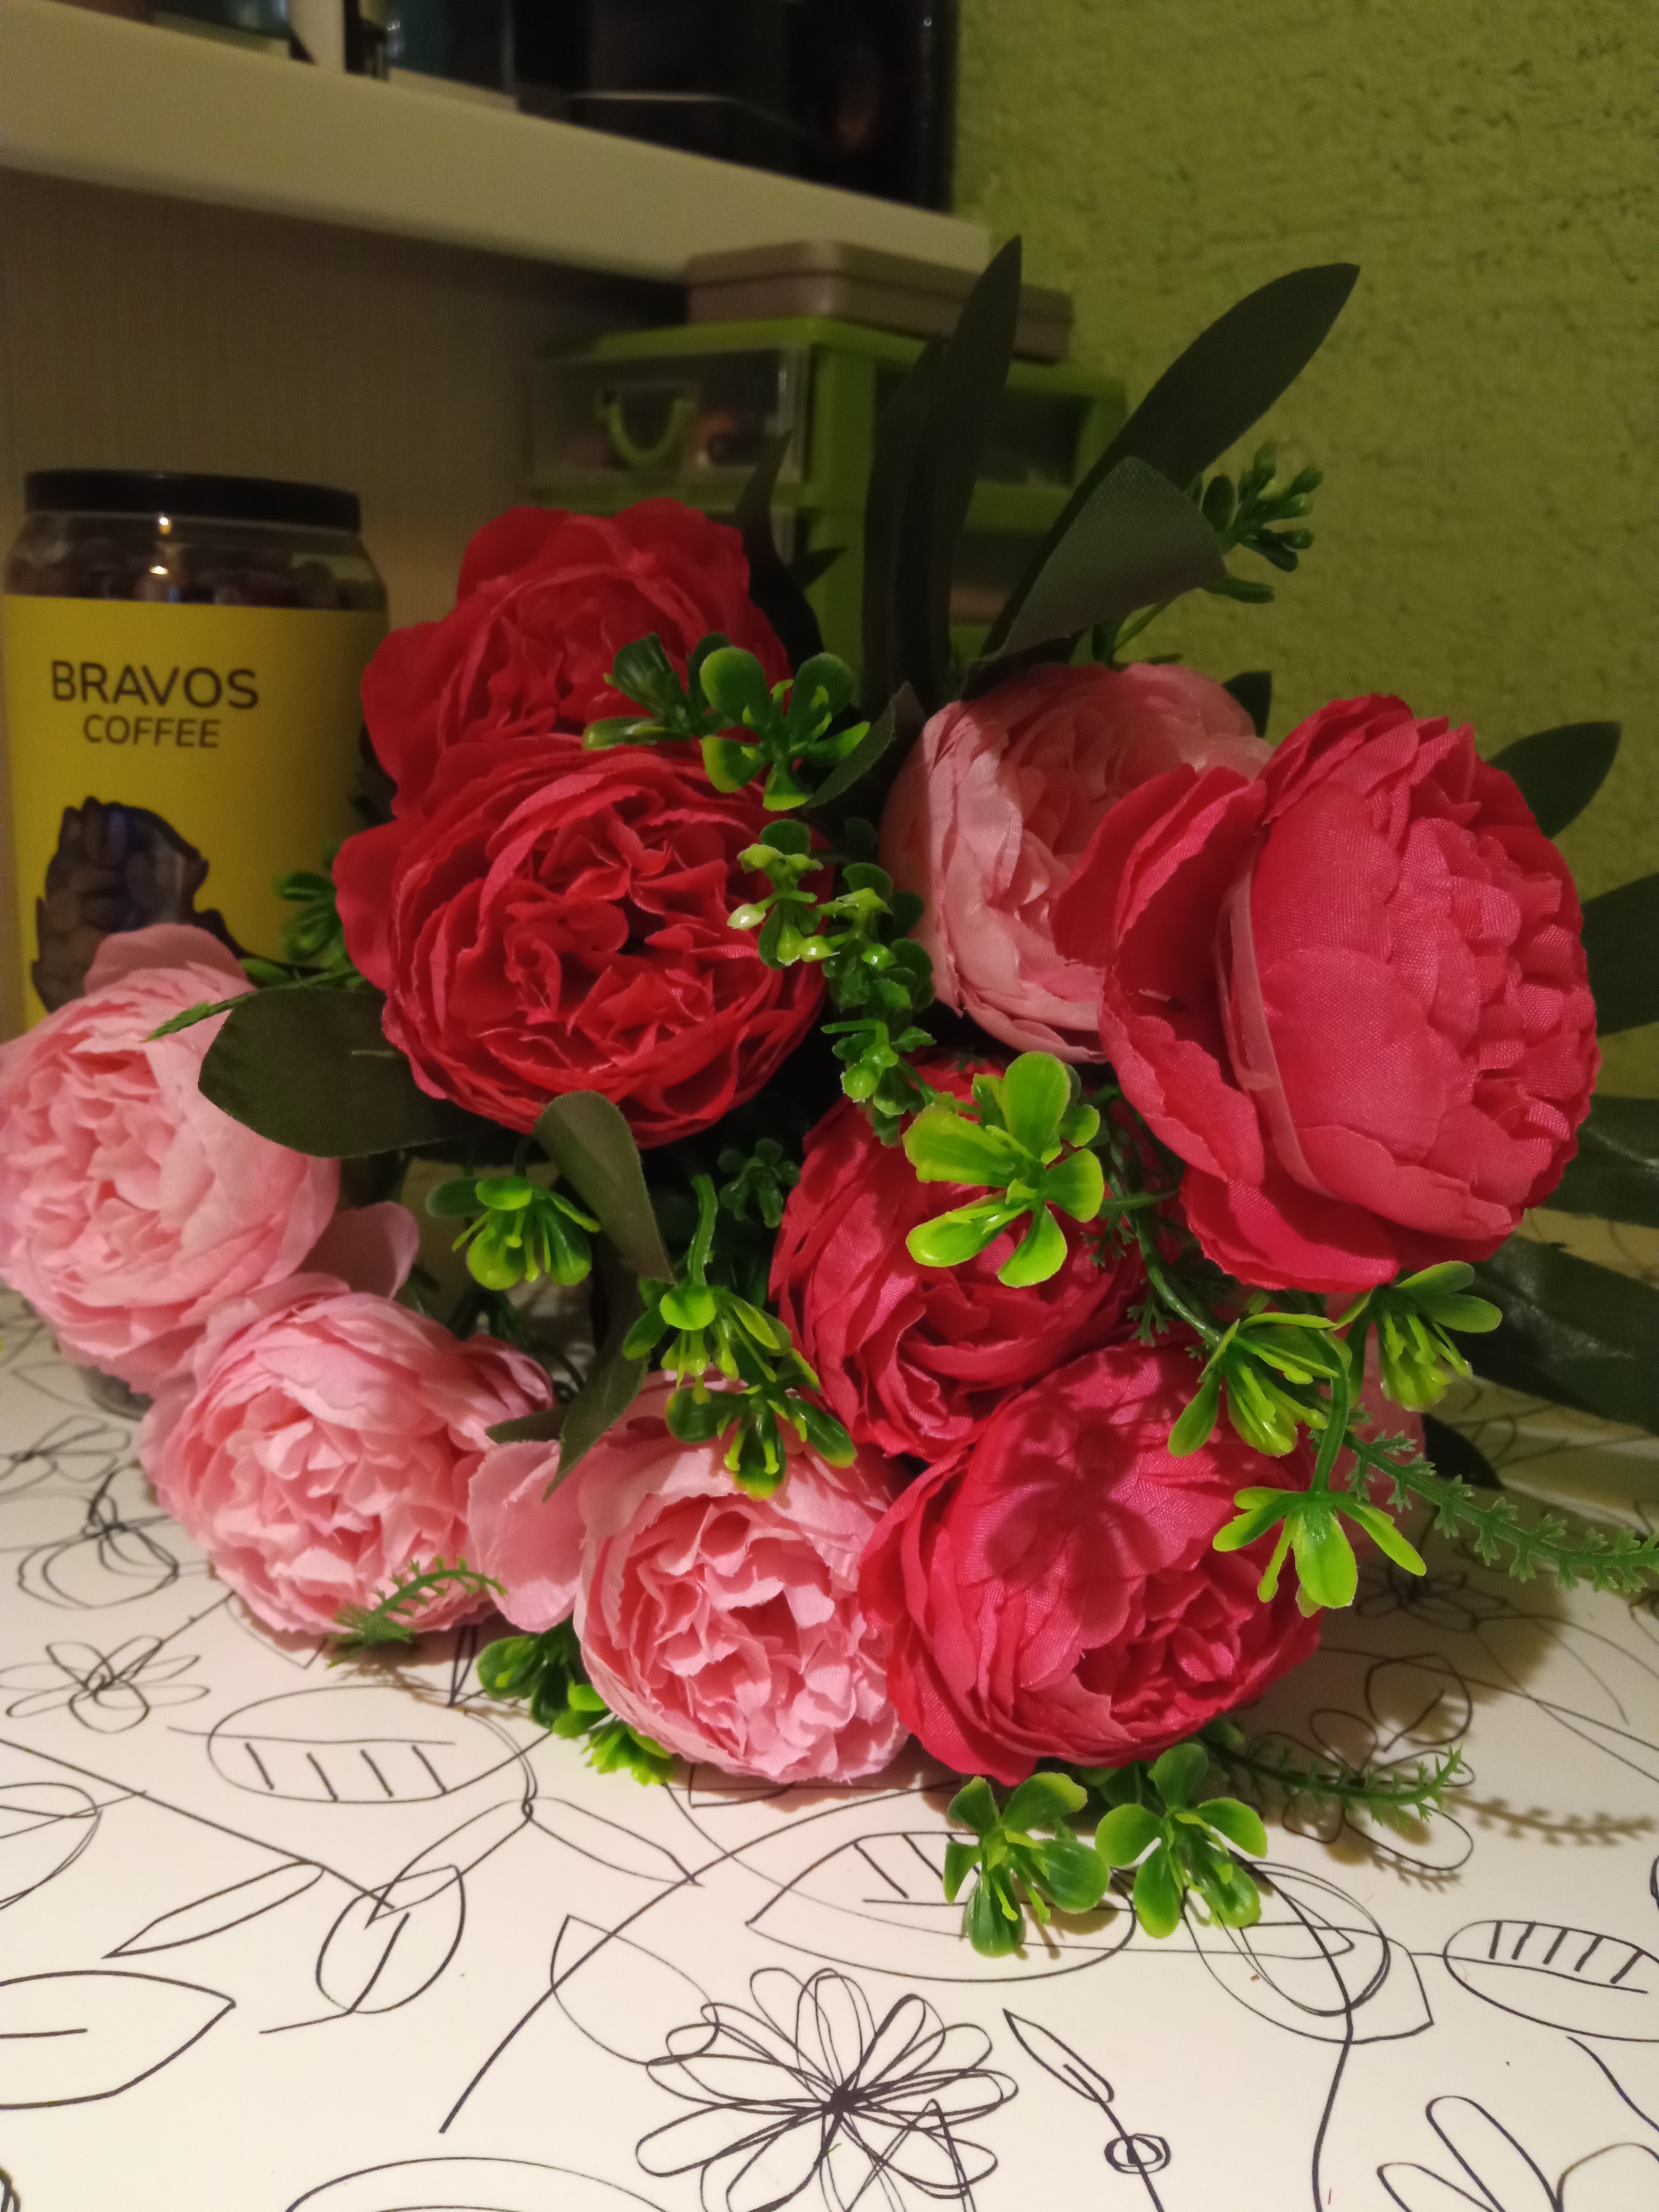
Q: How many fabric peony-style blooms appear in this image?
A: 9